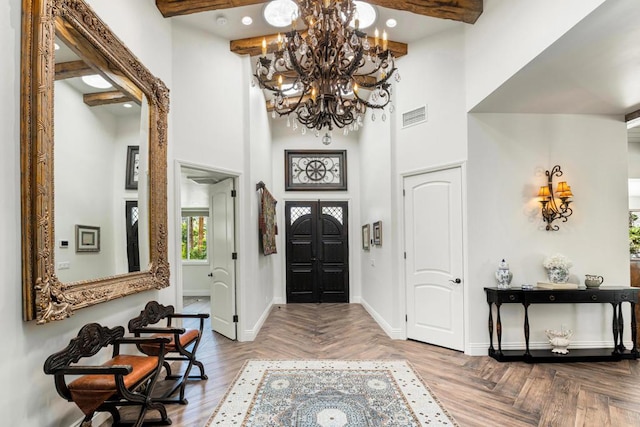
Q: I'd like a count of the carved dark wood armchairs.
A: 2